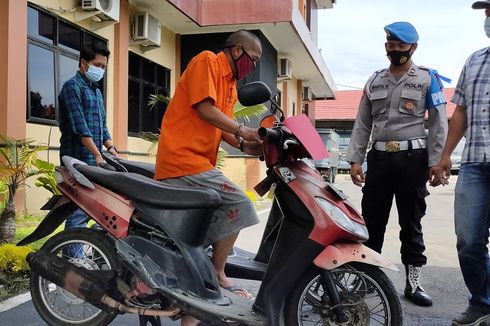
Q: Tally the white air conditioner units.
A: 4